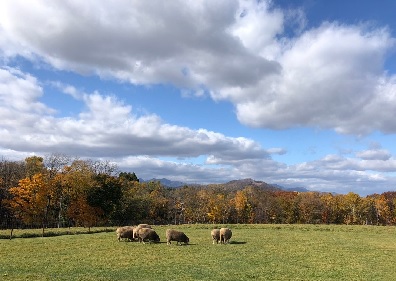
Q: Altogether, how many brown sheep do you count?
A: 6